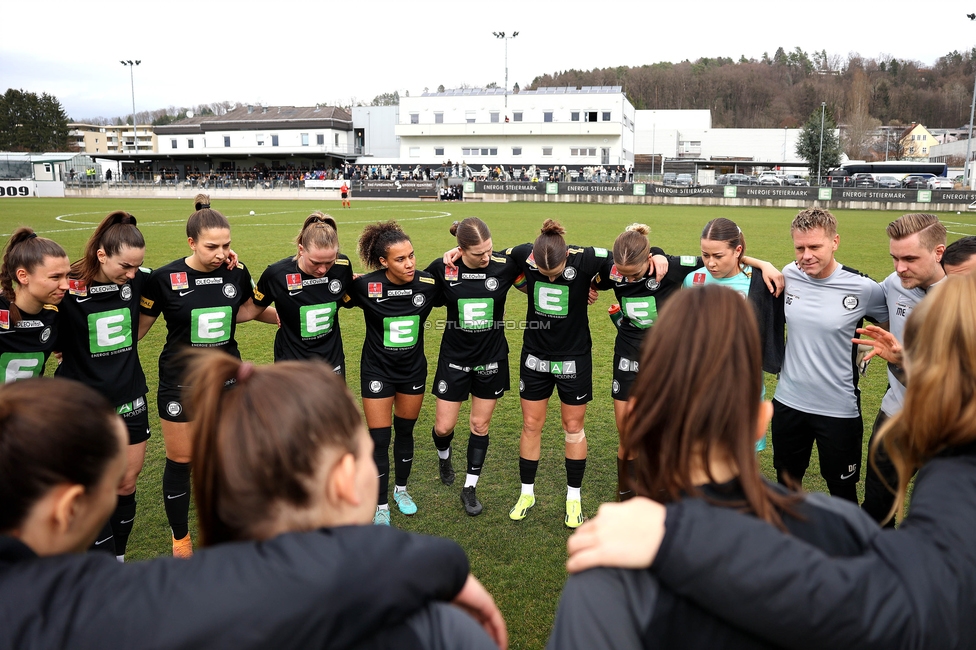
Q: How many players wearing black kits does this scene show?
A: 8